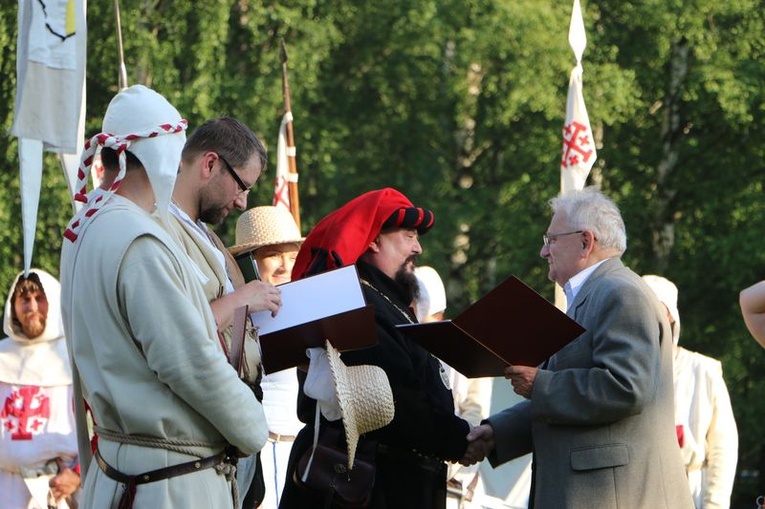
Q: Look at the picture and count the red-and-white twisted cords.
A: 1